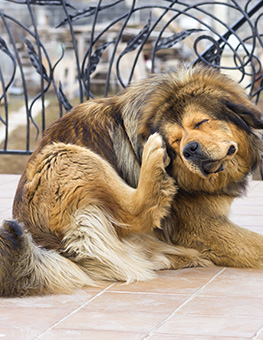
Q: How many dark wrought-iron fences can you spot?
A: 1